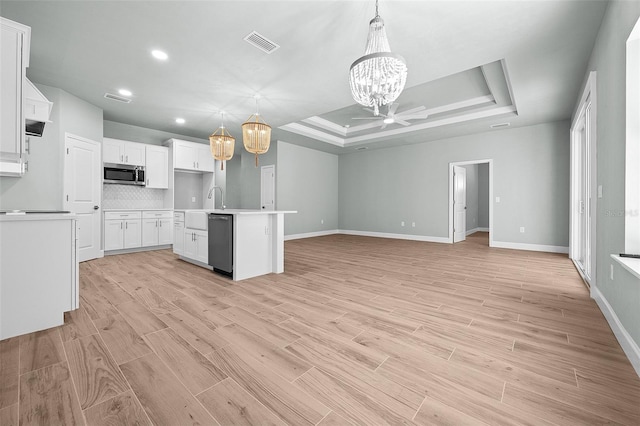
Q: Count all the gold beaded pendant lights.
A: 2